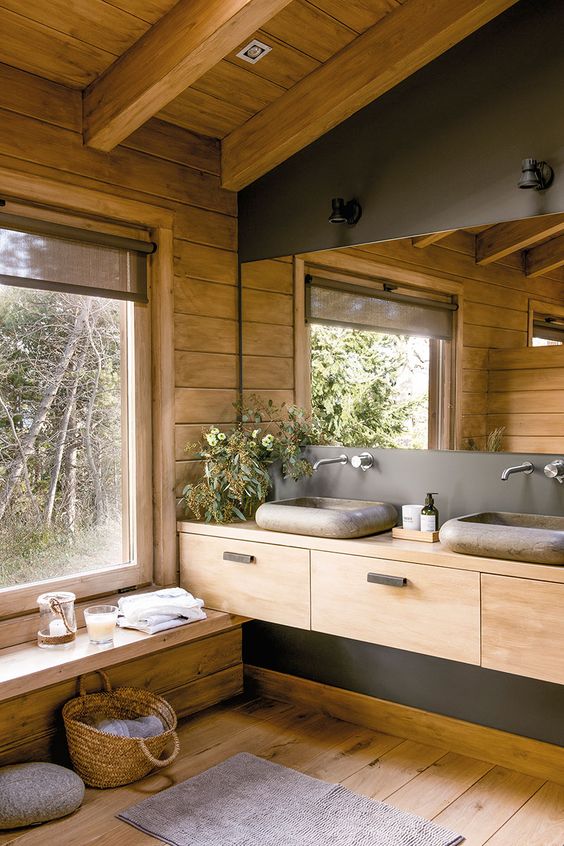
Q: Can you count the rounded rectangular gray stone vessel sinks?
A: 2